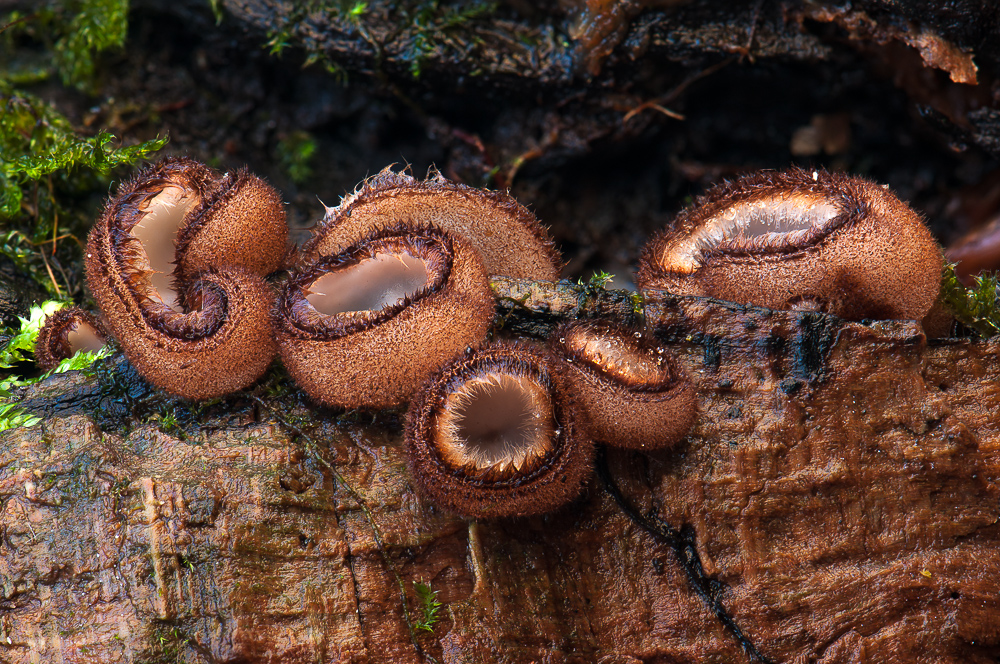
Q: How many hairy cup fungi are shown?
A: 7